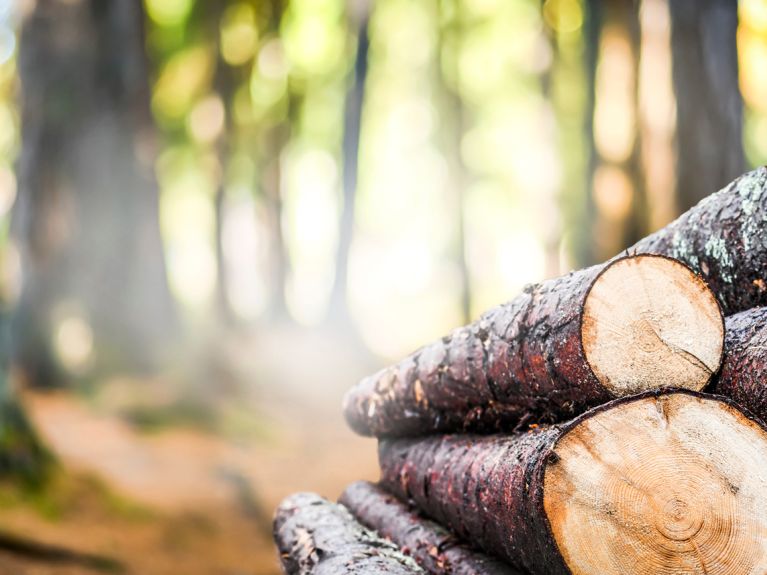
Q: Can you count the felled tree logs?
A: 6